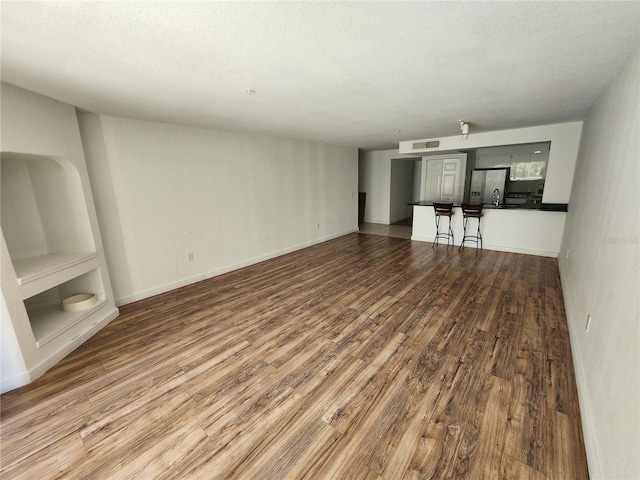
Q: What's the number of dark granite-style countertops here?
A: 1